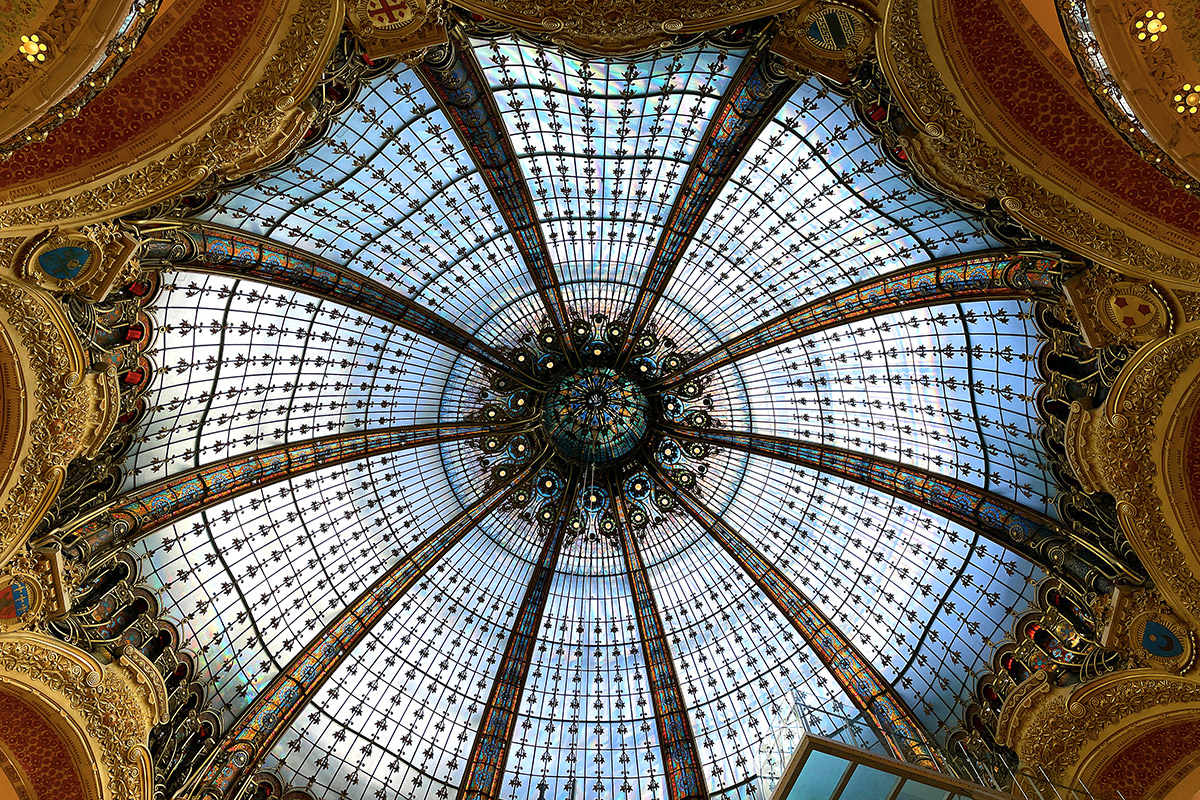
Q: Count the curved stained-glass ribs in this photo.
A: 10